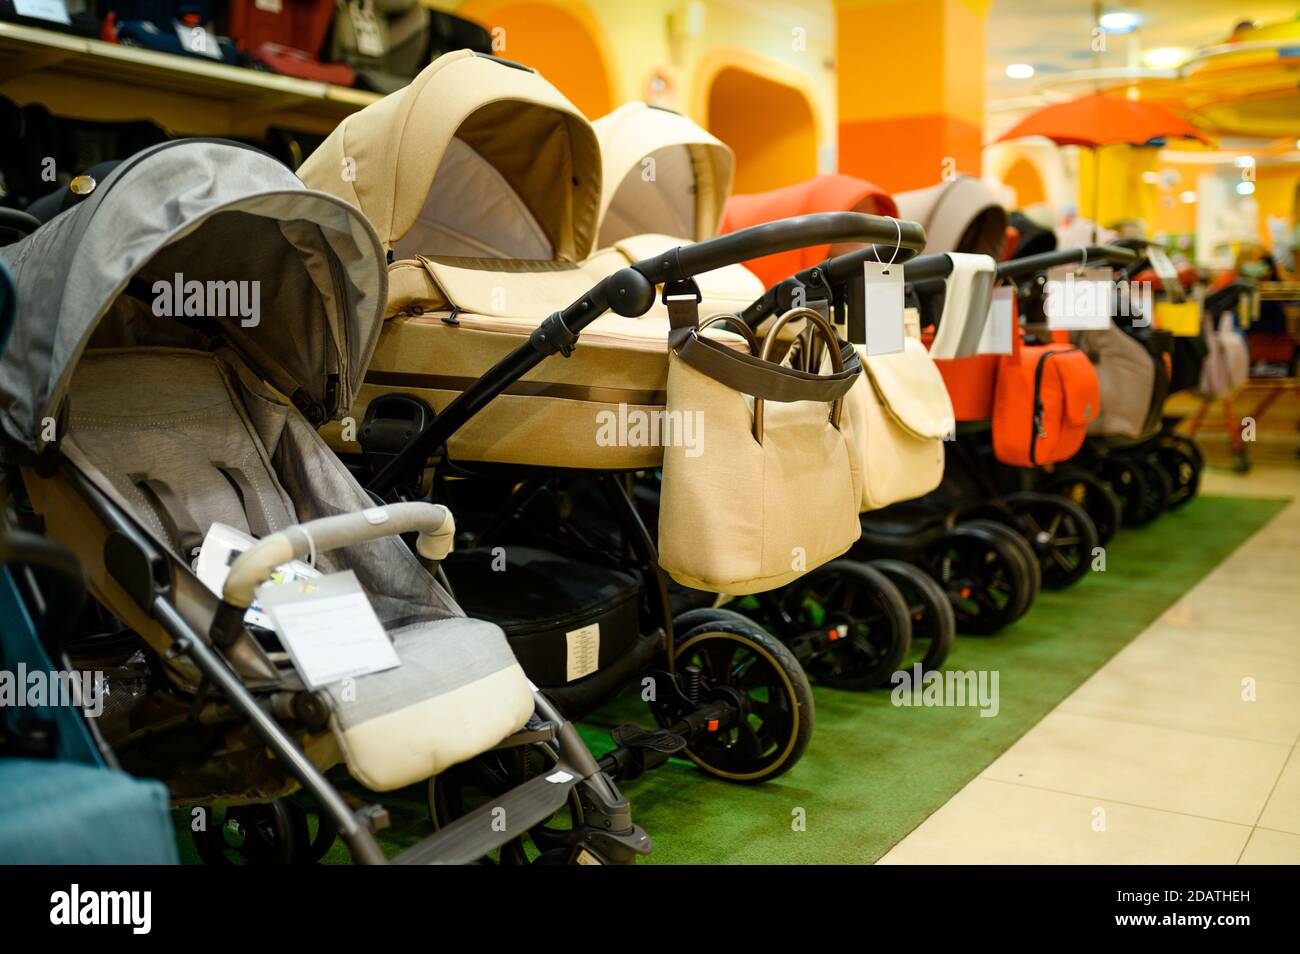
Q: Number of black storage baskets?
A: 1